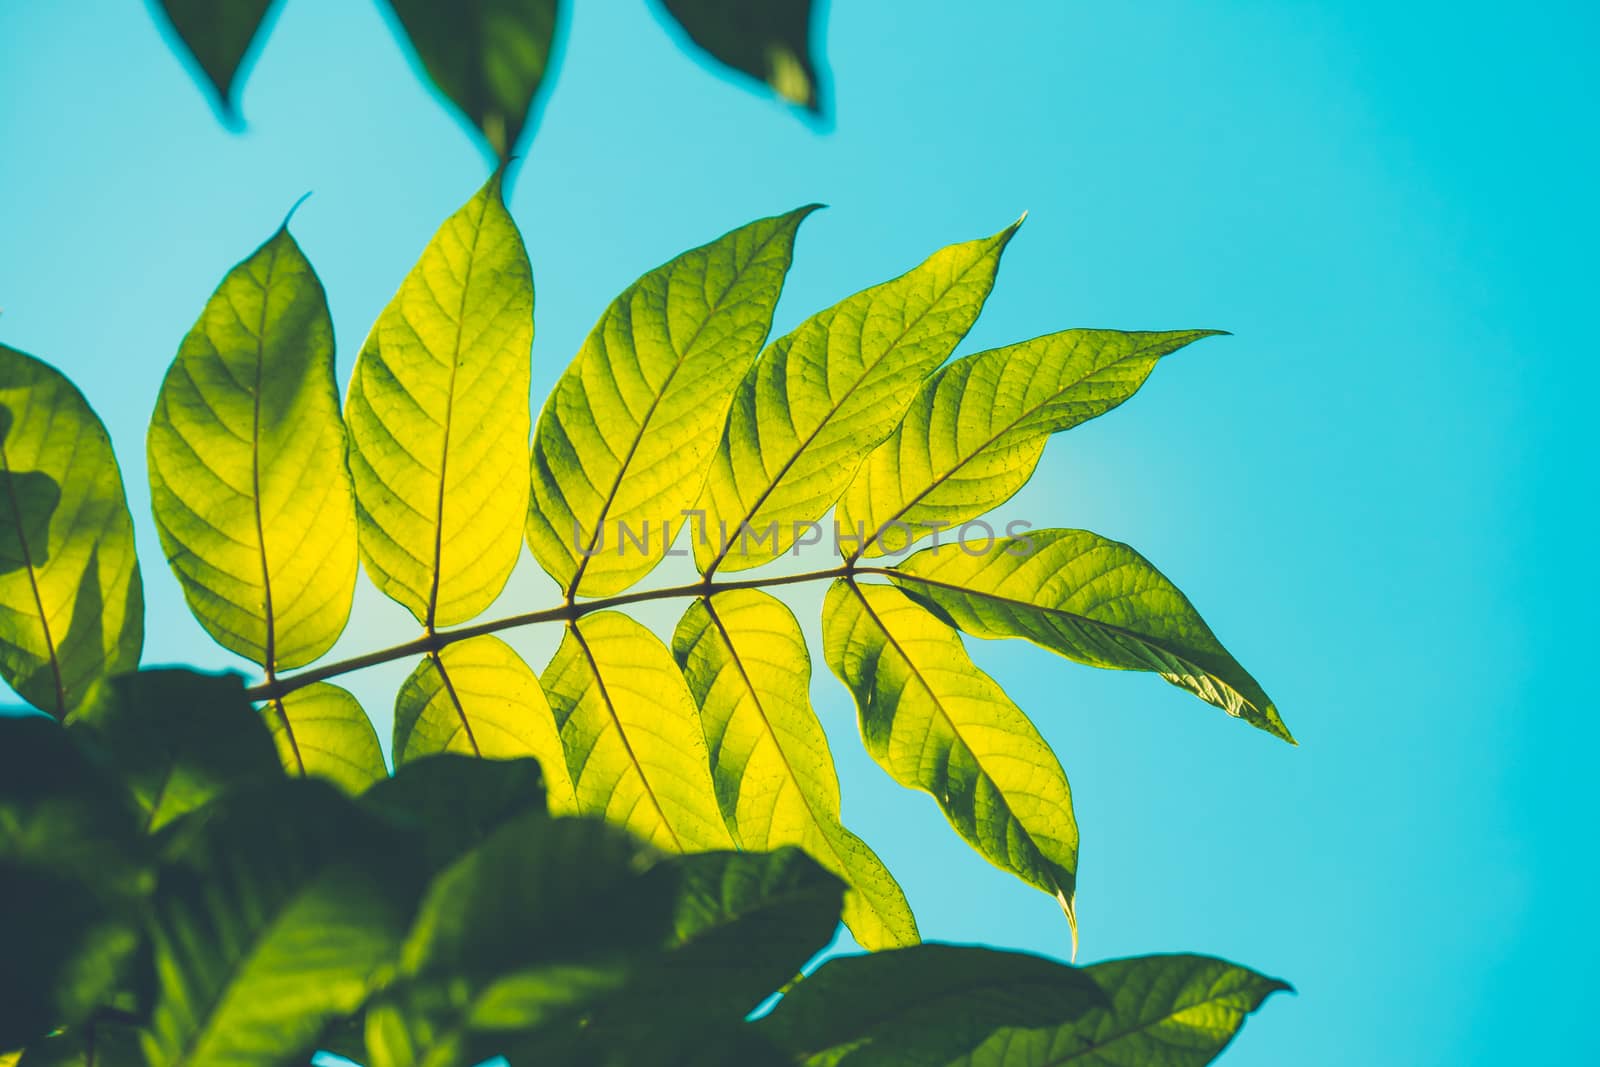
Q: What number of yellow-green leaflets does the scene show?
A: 12